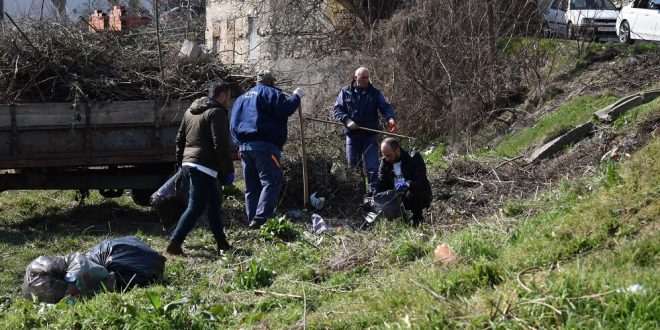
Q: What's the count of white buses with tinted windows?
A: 0